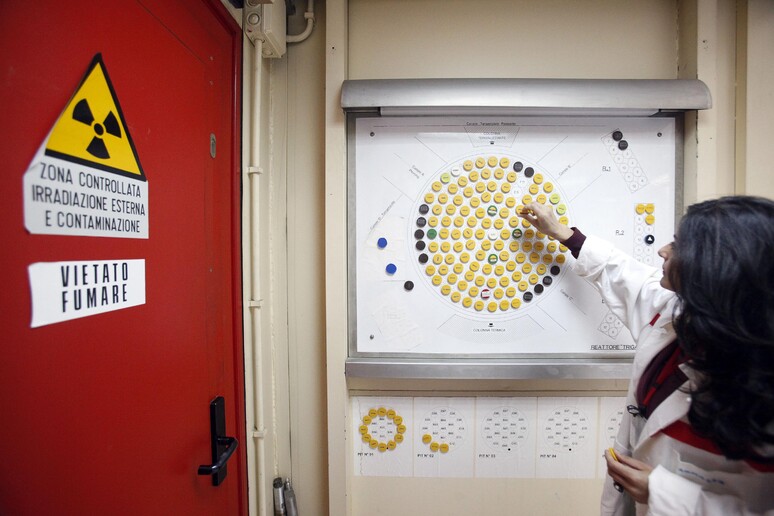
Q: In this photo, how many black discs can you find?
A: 15